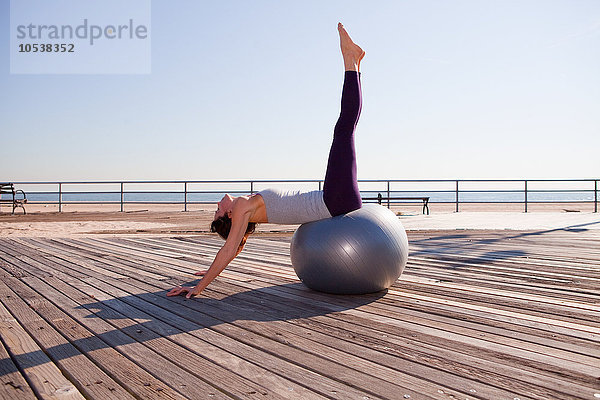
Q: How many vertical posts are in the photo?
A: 9